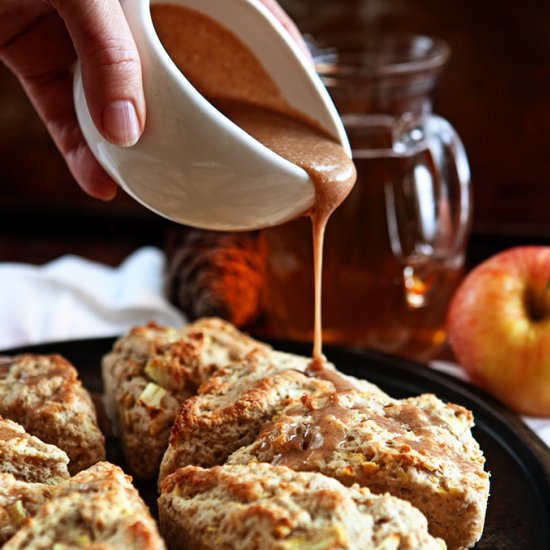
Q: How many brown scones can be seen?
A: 8